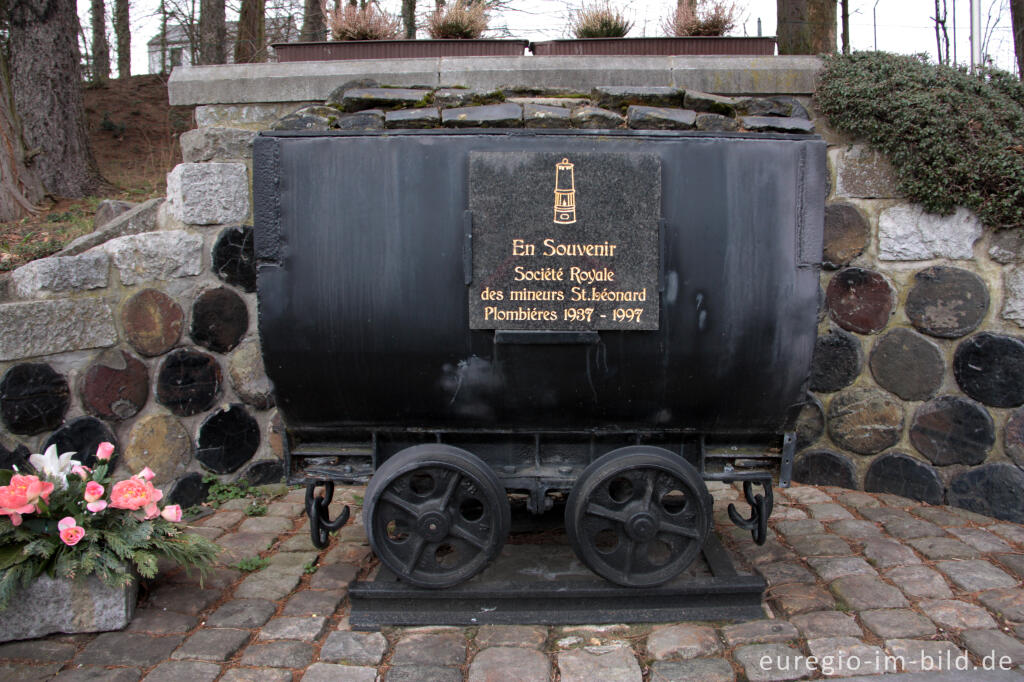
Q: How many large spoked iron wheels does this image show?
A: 2